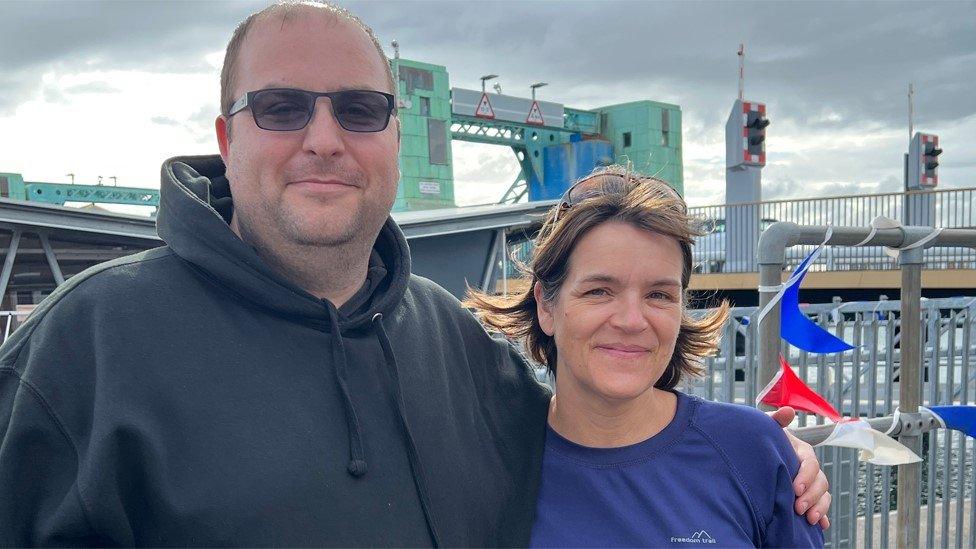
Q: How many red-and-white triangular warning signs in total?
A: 2